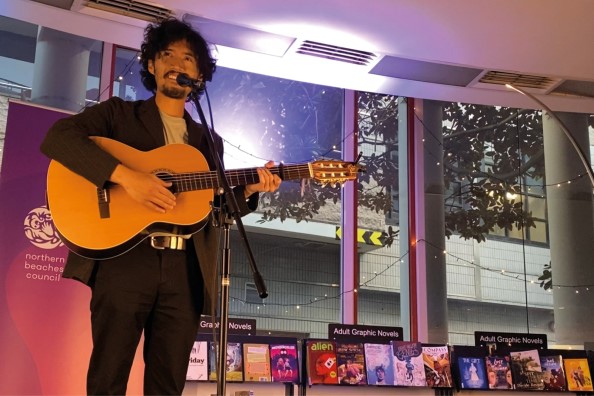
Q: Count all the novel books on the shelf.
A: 14